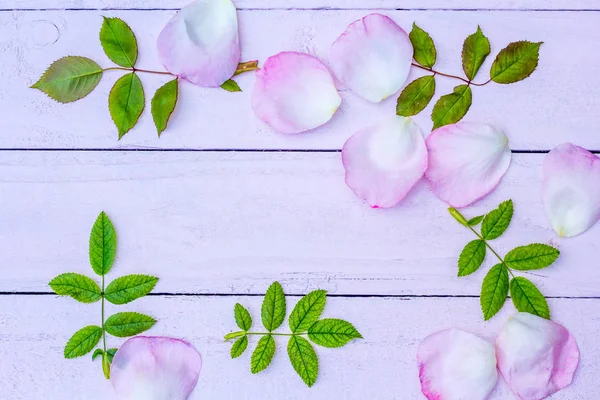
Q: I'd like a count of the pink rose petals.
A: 9